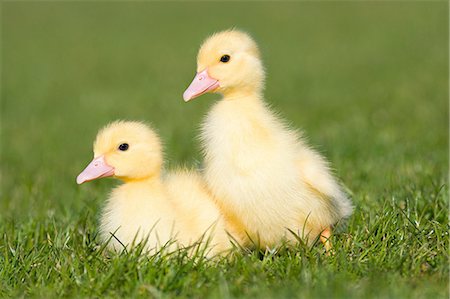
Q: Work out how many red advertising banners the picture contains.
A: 0